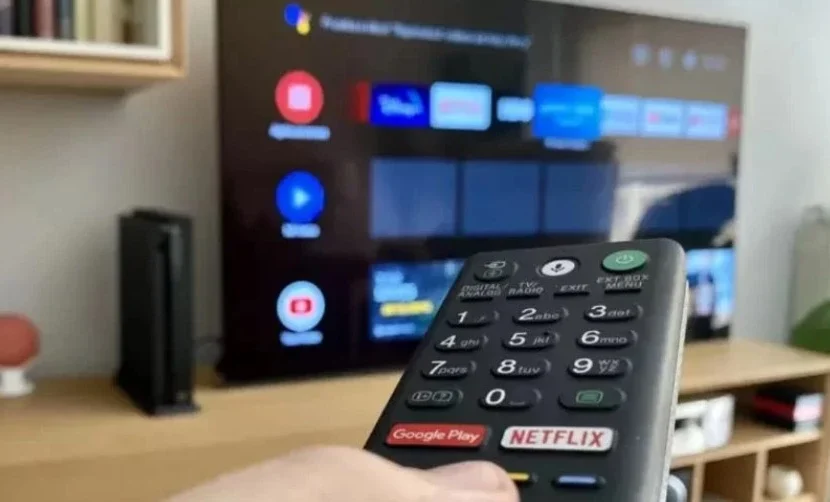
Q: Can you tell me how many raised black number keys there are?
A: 10